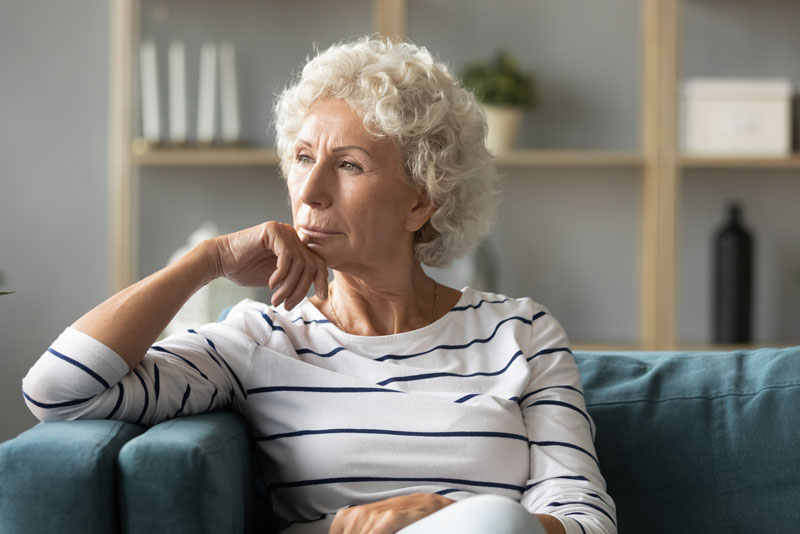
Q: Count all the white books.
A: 4